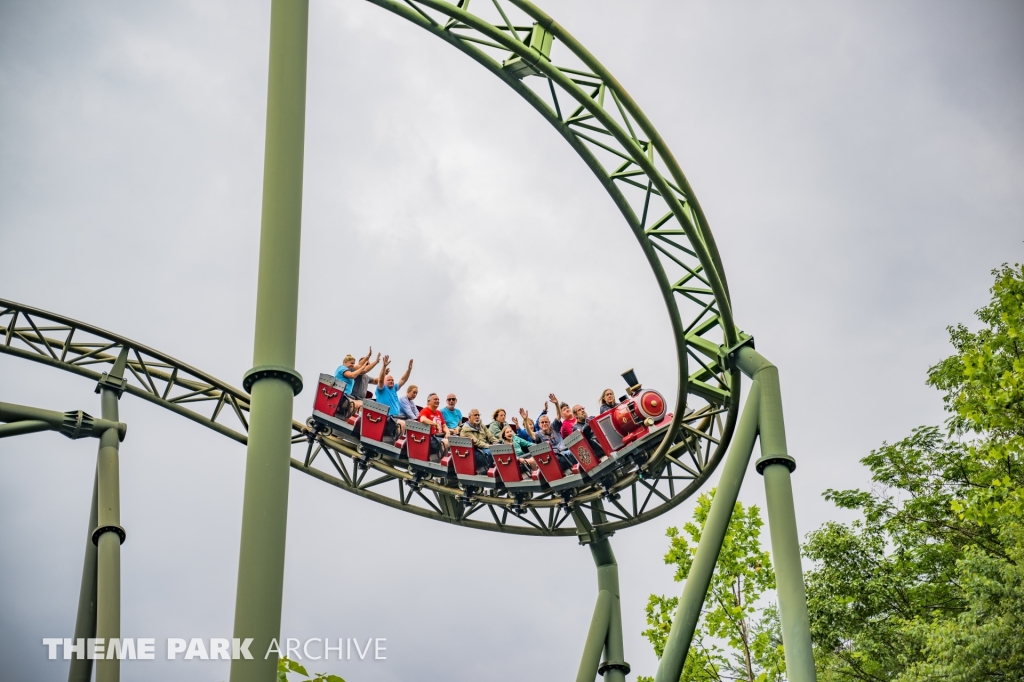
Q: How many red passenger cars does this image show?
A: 7